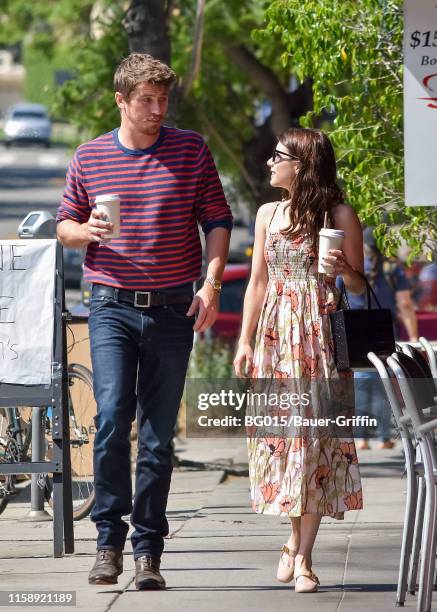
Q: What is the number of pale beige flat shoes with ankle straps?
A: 2